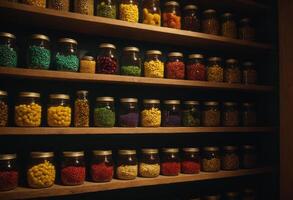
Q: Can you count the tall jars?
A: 1